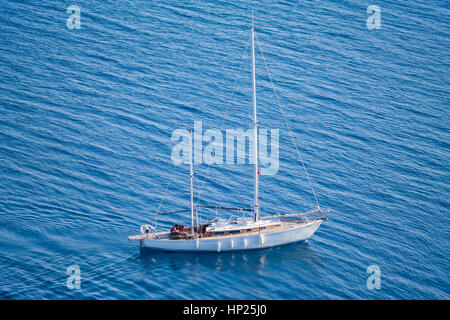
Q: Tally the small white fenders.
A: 5